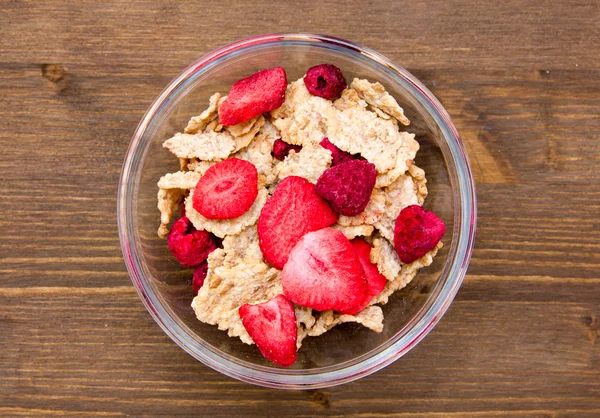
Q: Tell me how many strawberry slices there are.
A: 6